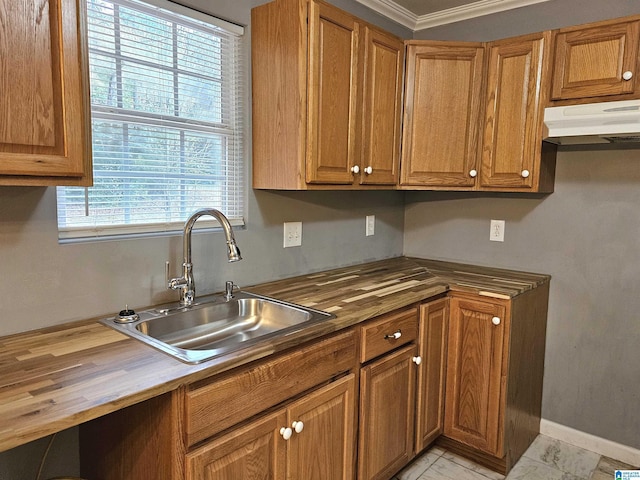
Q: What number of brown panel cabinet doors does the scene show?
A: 11